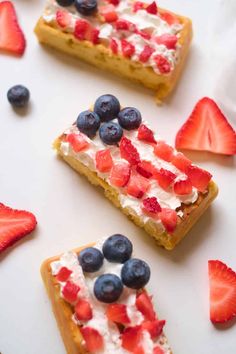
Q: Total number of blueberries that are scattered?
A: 1